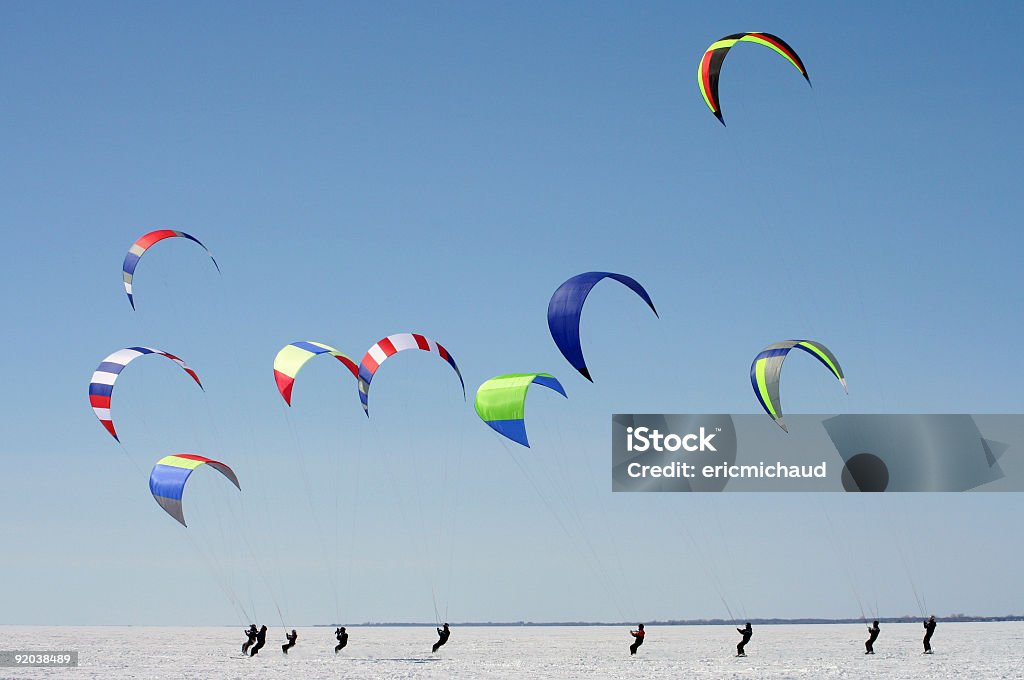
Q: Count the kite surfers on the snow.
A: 9